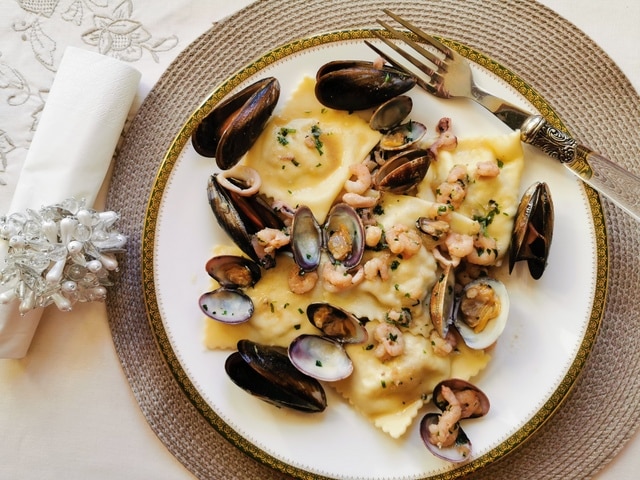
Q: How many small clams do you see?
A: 7